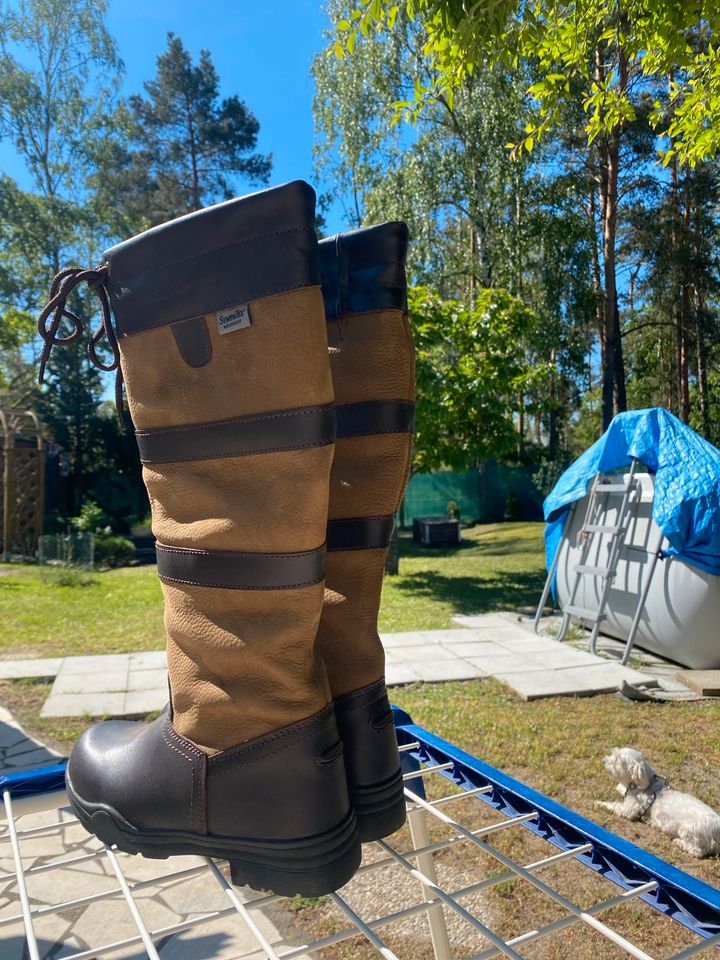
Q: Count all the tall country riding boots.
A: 2